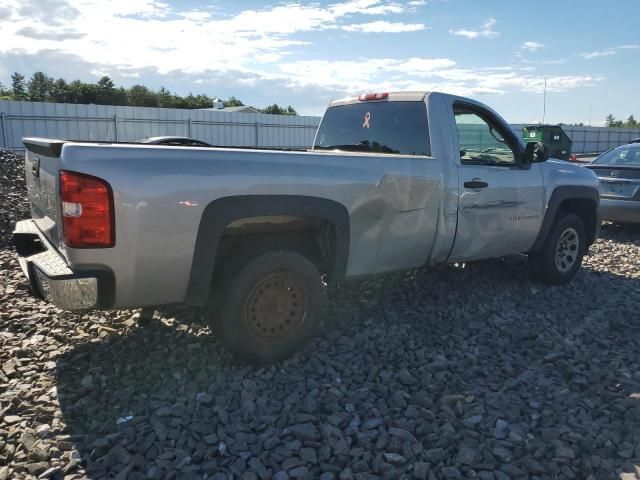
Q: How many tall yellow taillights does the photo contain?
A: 0